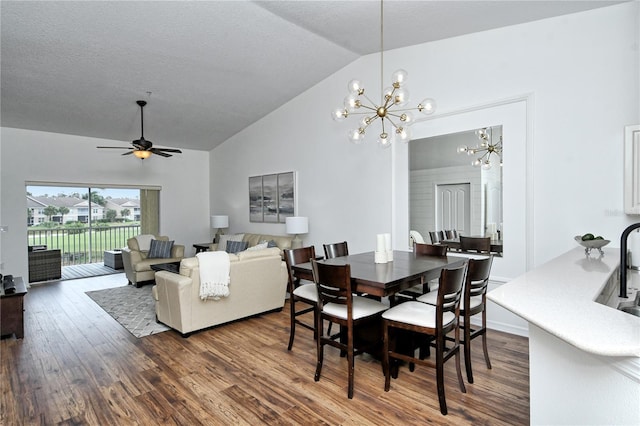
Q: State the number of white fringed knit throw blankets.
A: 1